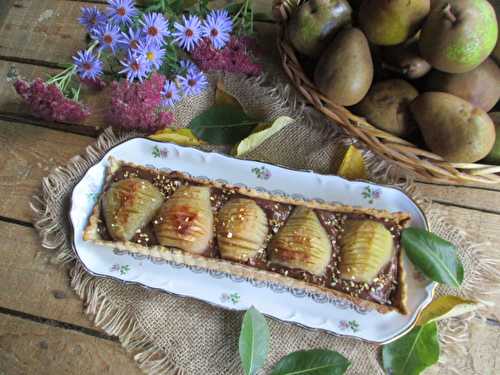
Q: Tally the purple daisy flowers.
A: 13